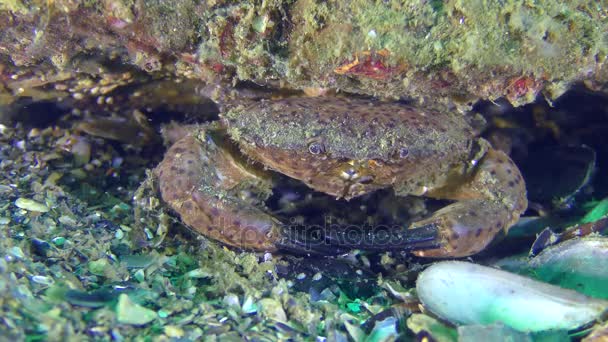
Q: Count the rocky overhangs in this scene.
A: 1